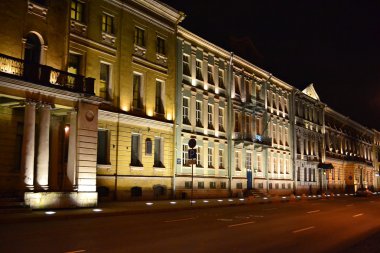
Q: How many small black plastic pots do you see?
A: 0